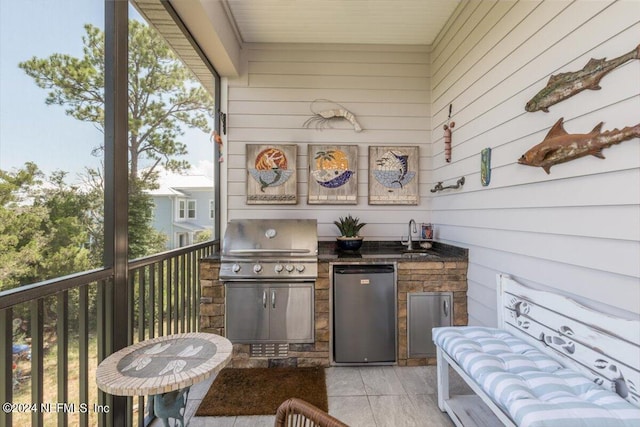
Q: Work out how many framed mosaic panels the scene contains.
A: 3